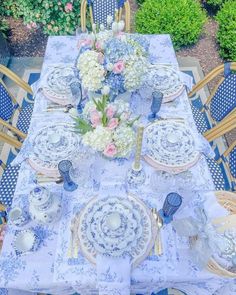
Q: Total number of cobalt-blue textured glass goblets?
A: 4